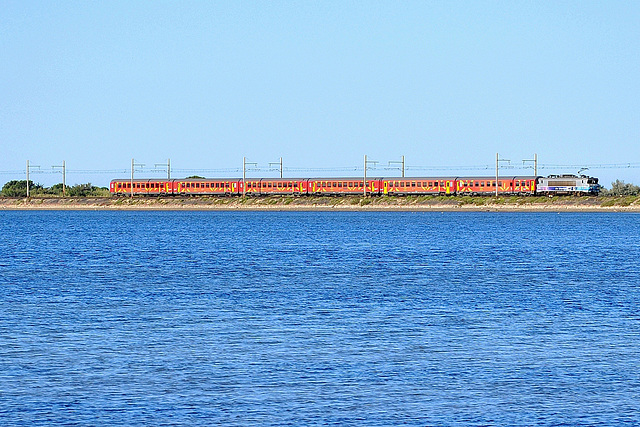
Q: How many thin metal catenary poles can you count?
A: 10